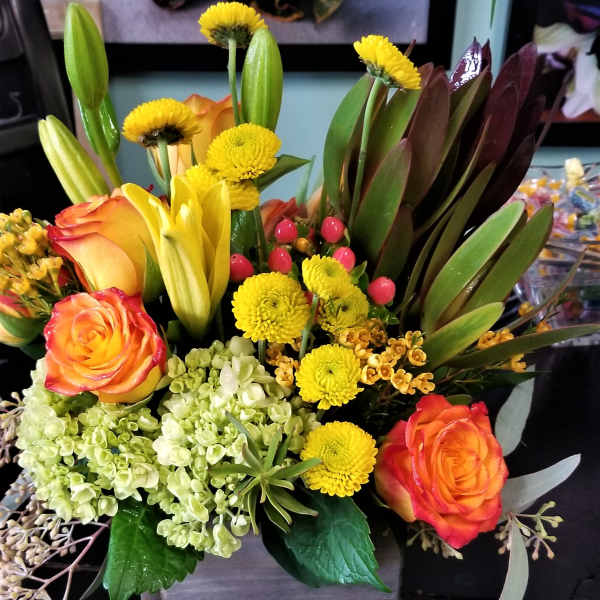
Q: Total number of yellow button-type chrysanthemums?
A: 10